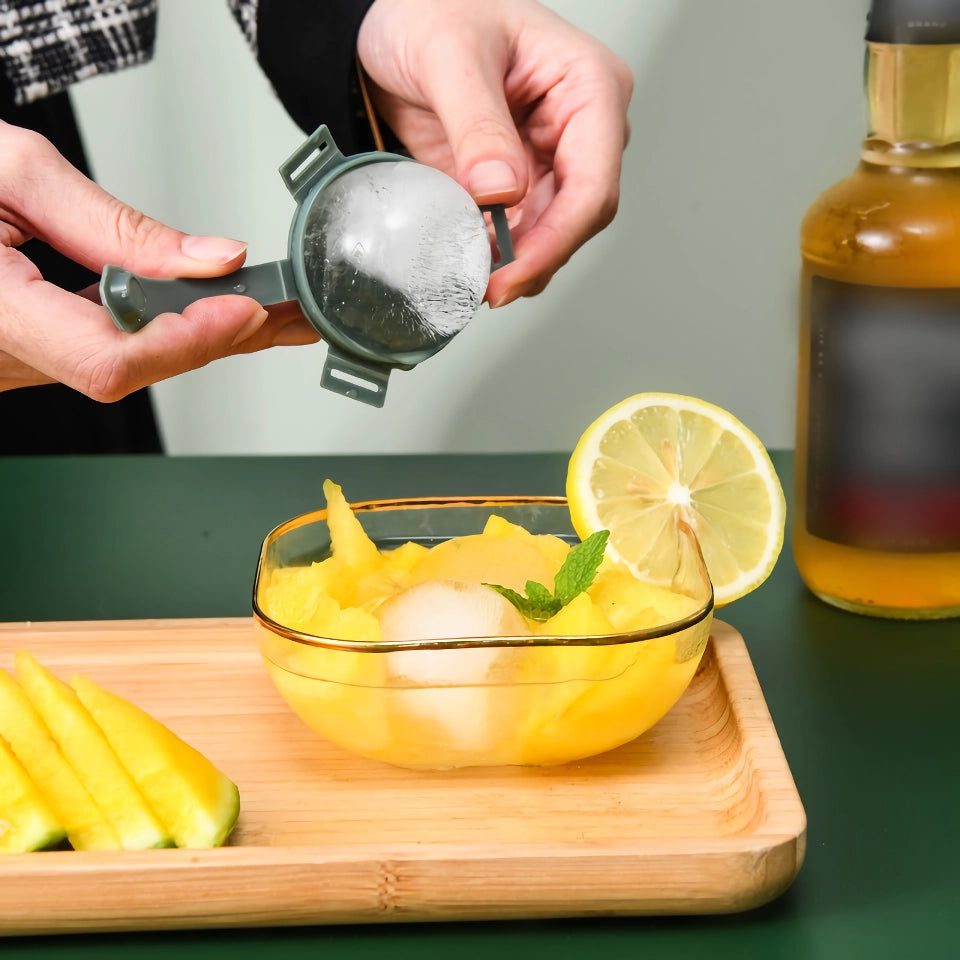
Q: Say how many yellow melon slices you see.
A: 4